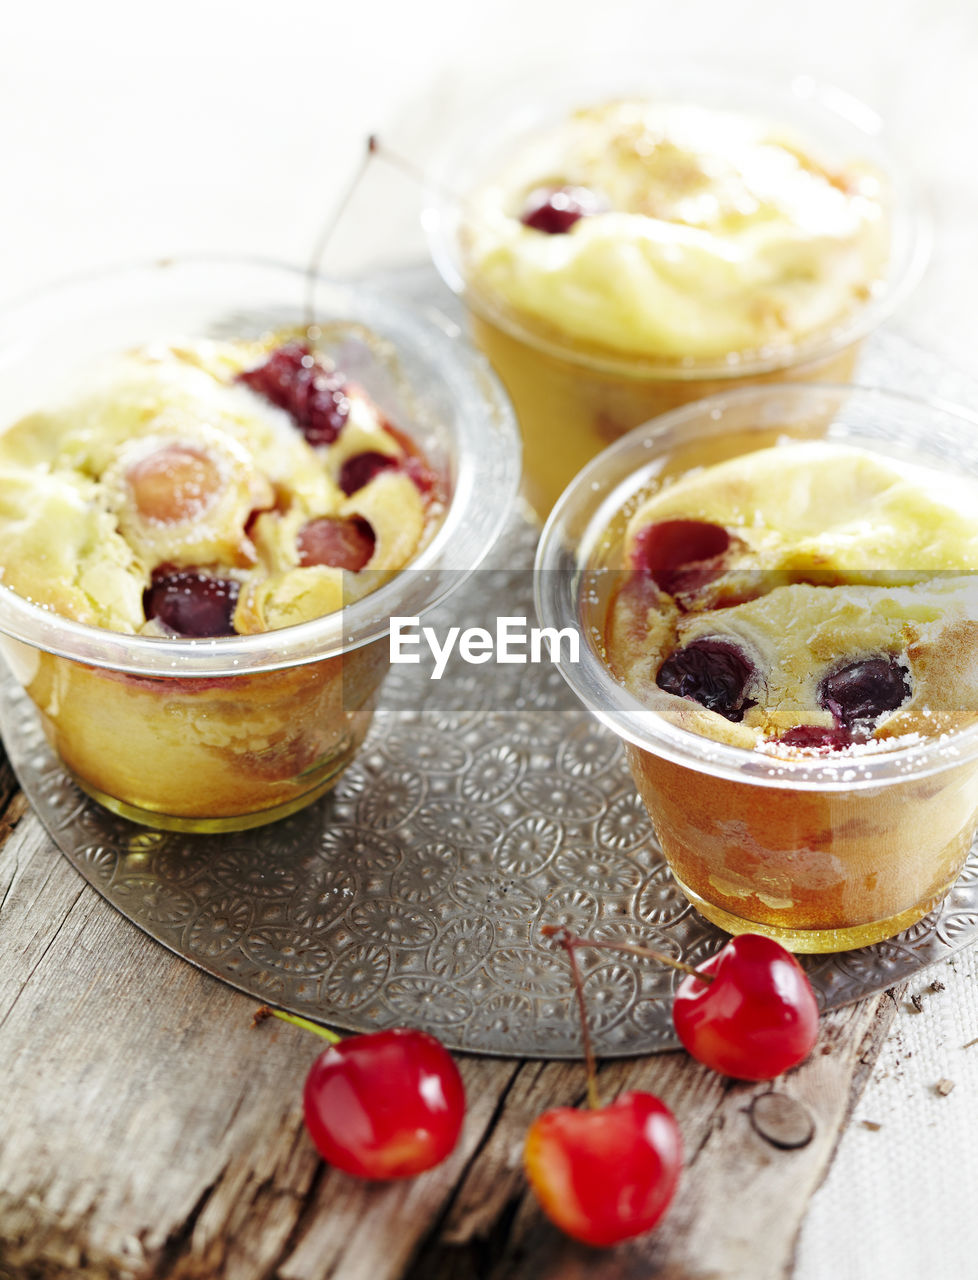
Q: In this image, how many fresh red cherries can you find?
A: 3